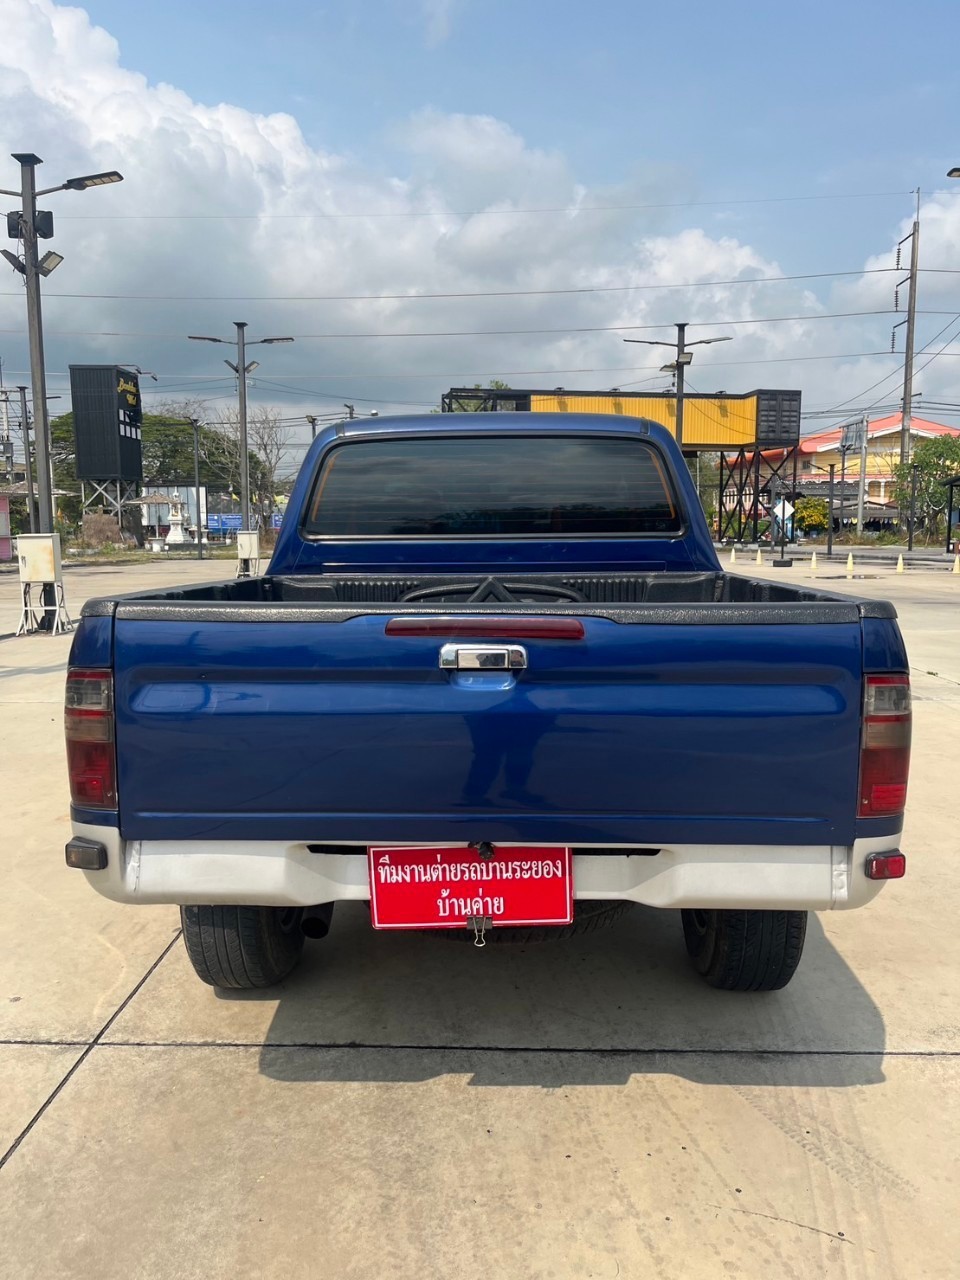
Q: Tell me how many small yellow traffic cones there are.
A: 6